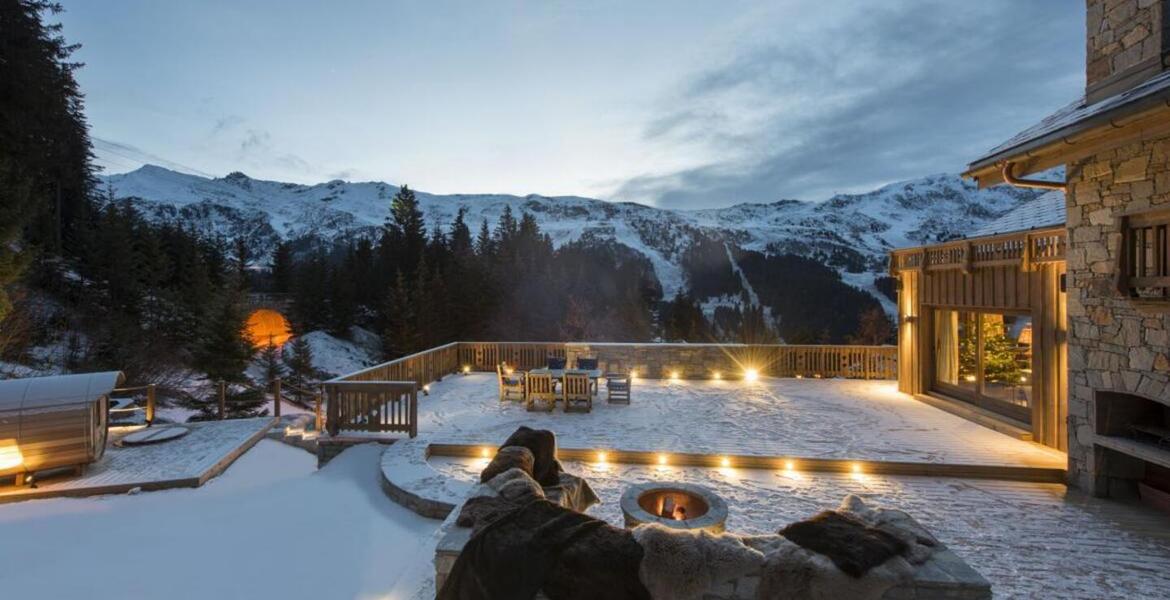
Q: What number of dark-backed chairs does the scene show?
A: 2